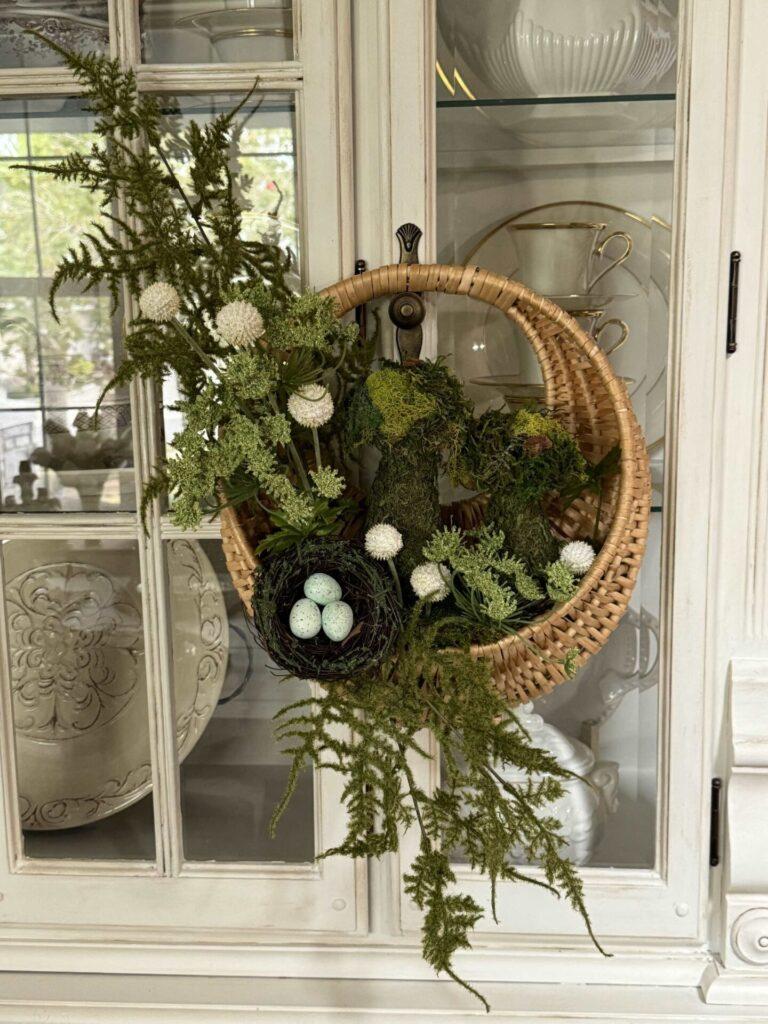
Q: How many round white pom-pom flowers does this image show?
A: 6